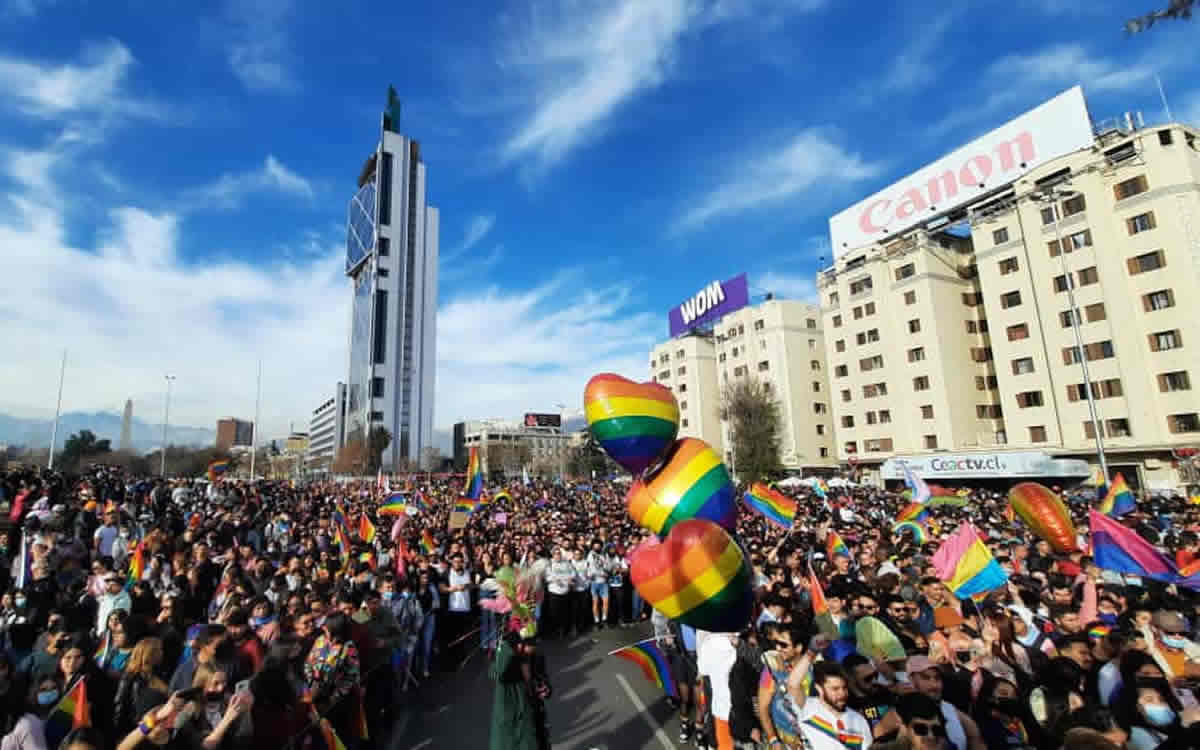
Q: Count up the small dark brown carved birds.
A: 0